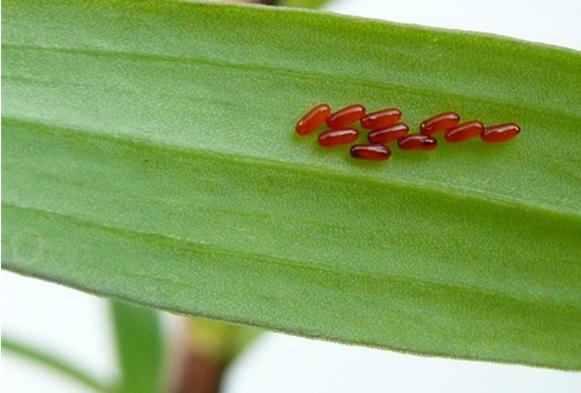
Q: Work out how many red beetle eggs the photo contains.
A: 10